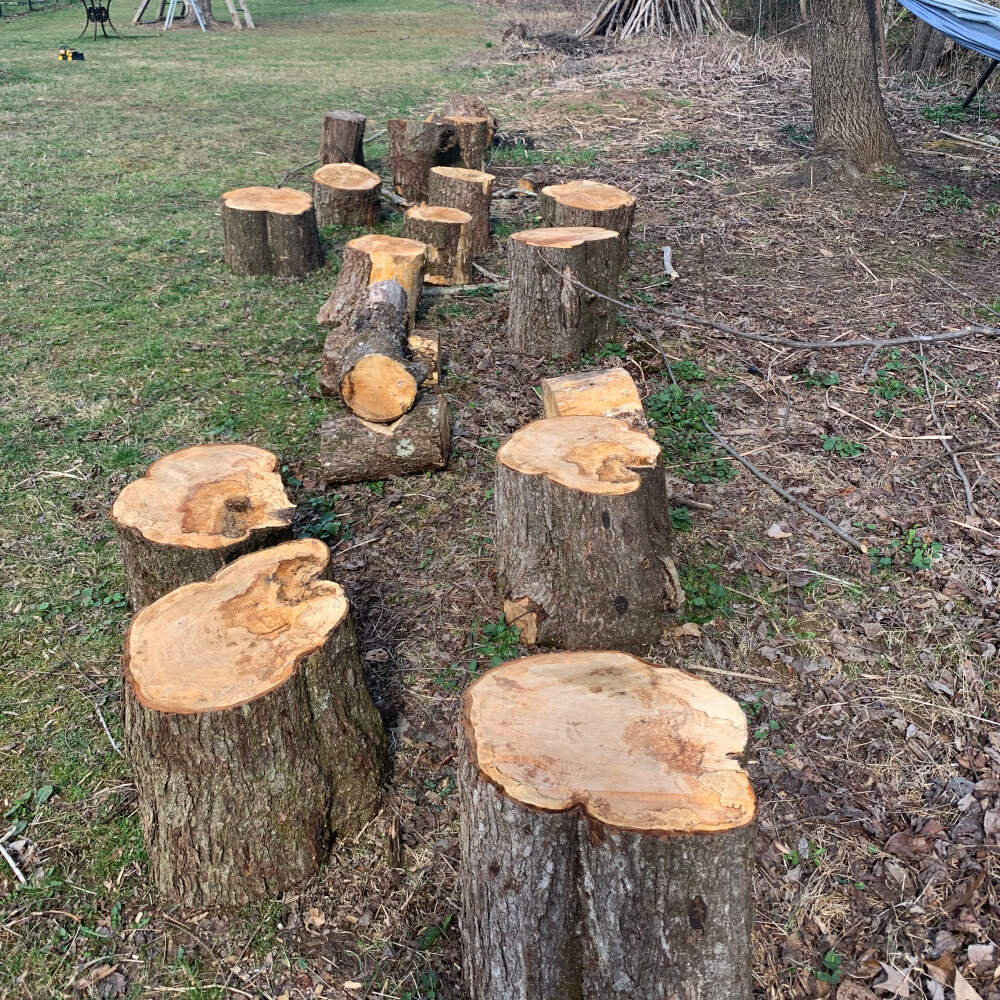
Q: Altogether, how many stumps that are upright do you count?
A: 14